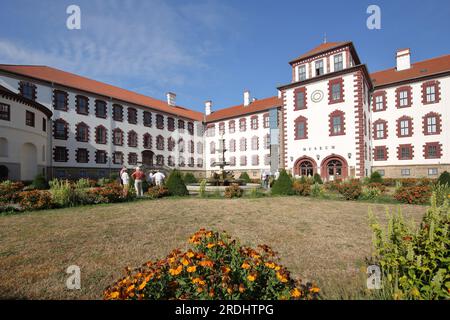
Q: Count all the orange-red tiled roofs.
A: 4